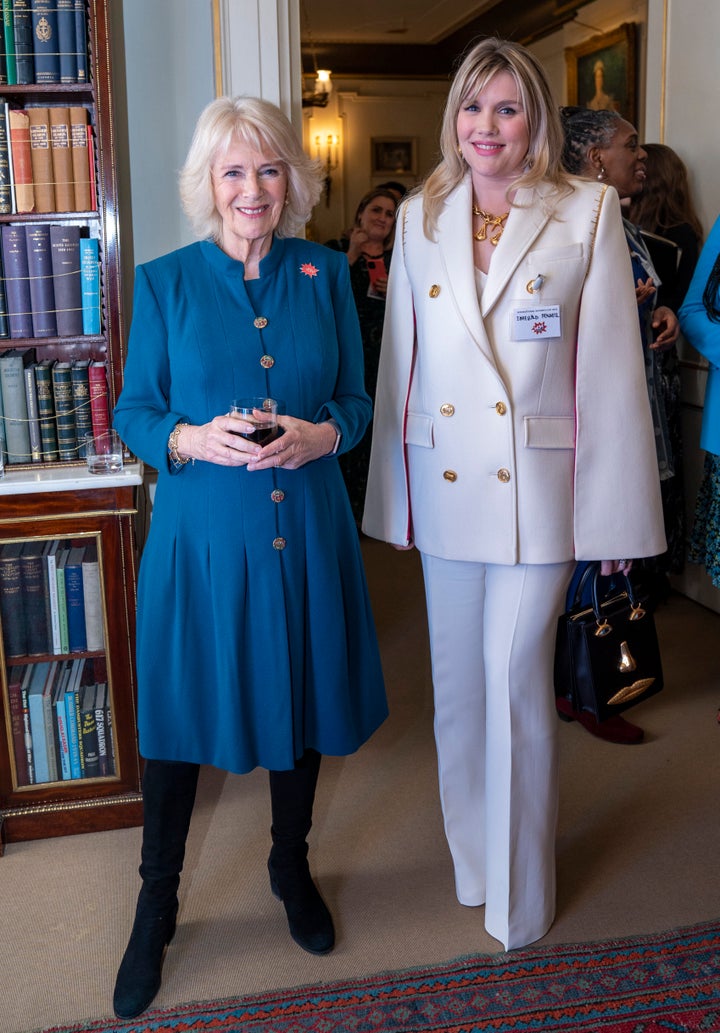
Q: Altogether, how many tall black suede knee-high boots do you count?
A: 2